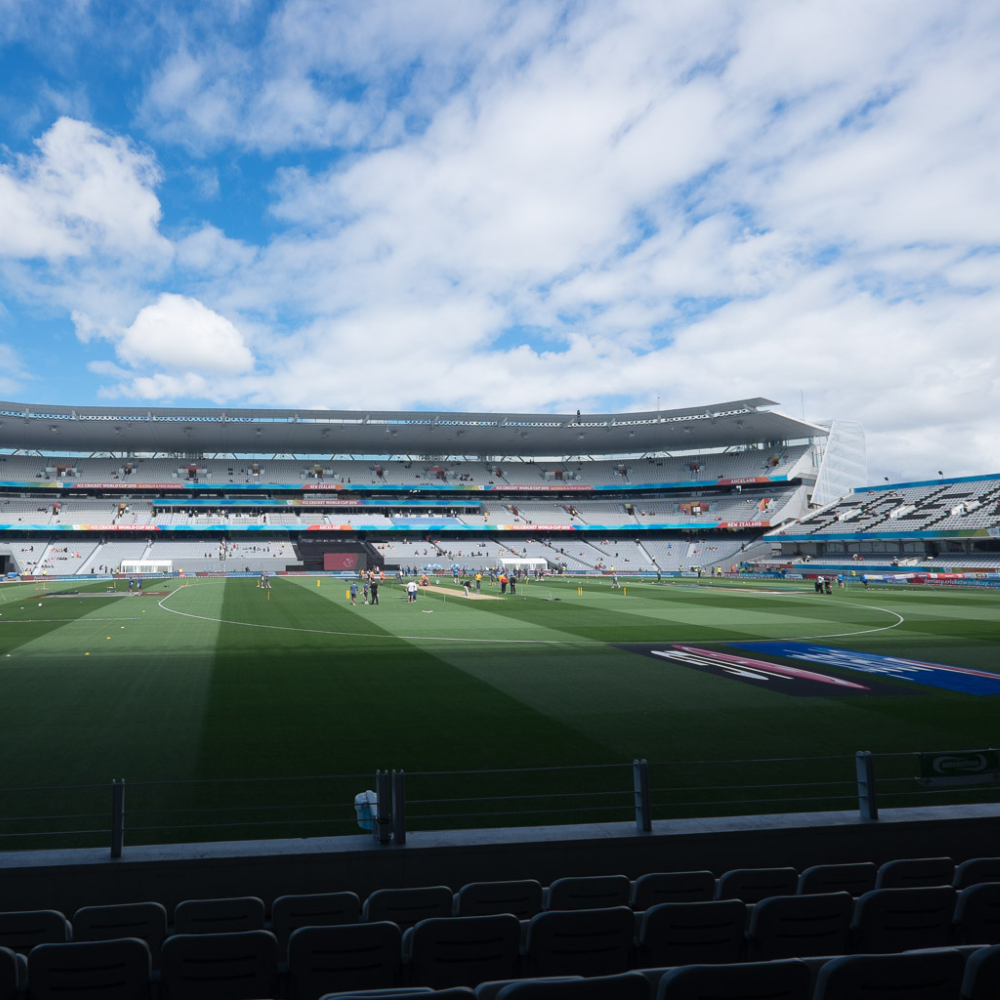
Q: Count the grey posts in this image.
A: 5